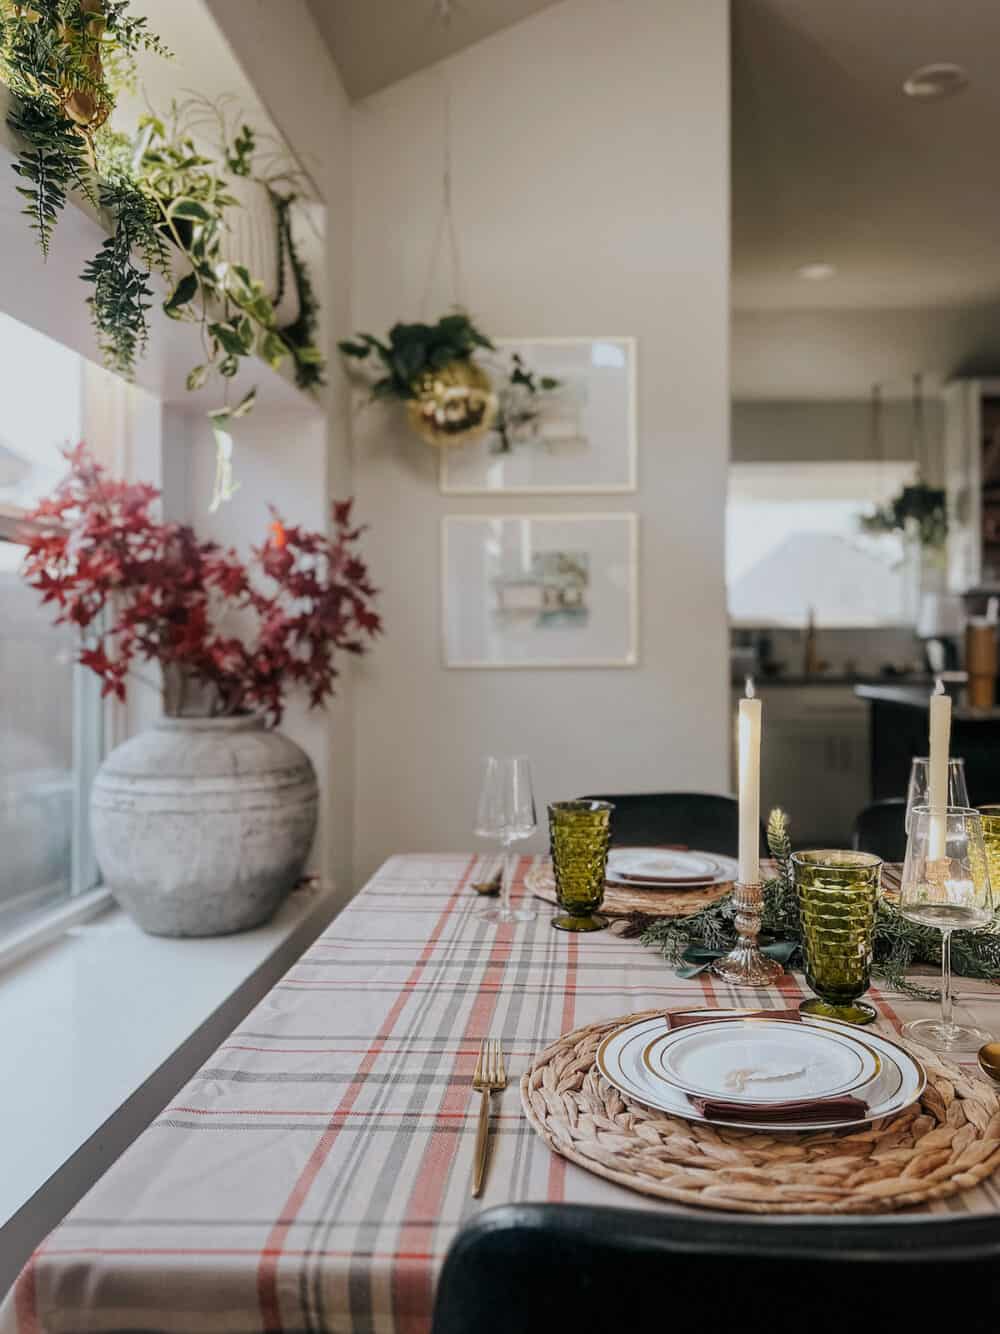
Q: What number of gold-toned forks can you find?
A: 1